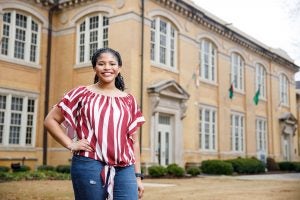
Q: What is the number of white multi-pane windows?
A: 11